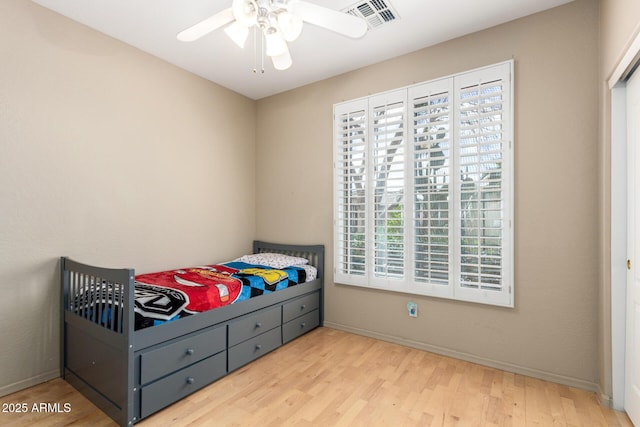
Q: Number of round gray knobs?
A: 6